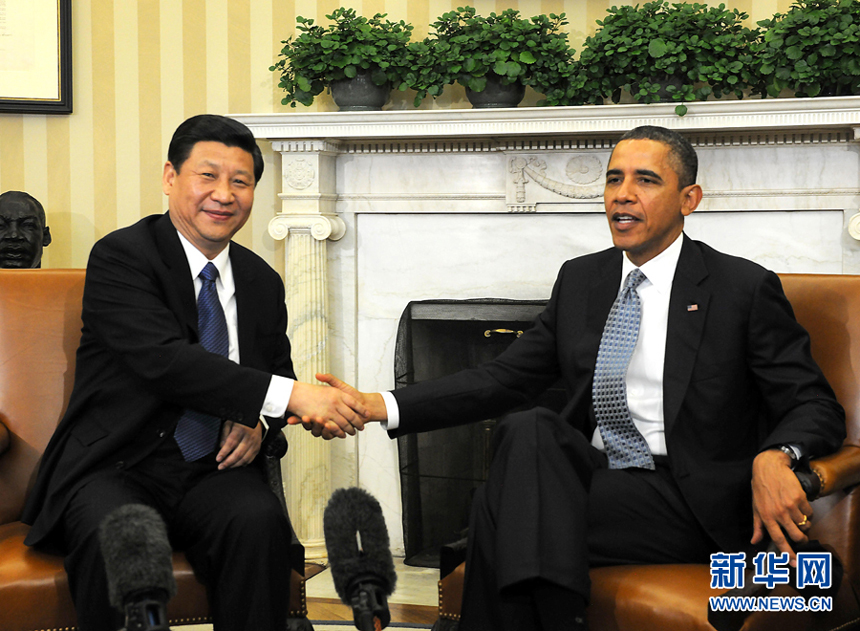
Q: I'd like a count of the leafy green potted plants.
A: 4